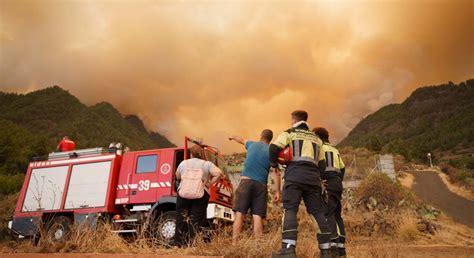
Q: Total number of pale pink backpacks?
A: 1